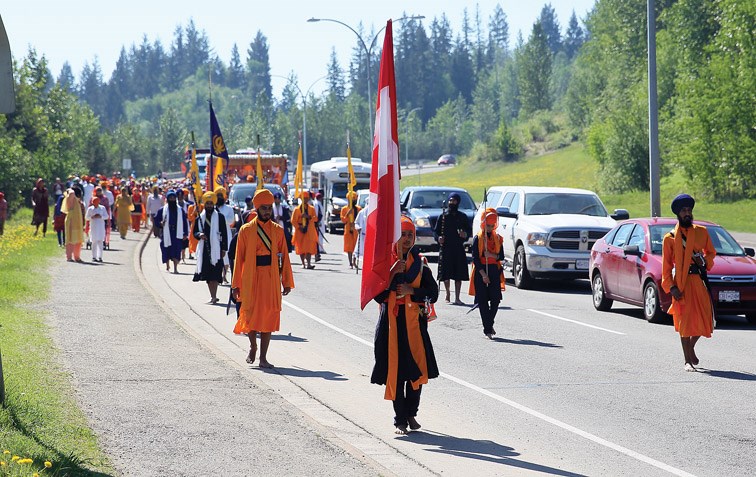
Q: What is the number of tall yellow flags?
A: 5